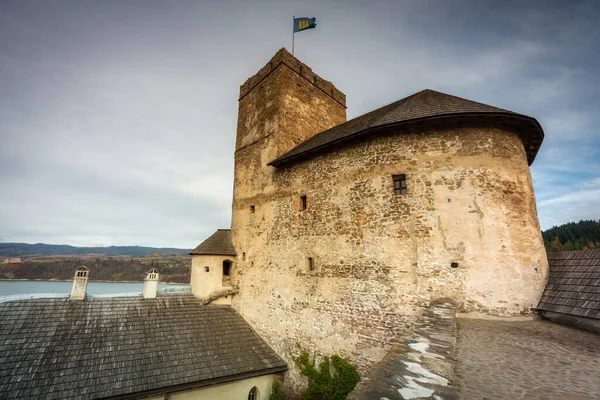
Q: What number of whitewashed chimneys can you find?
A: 2